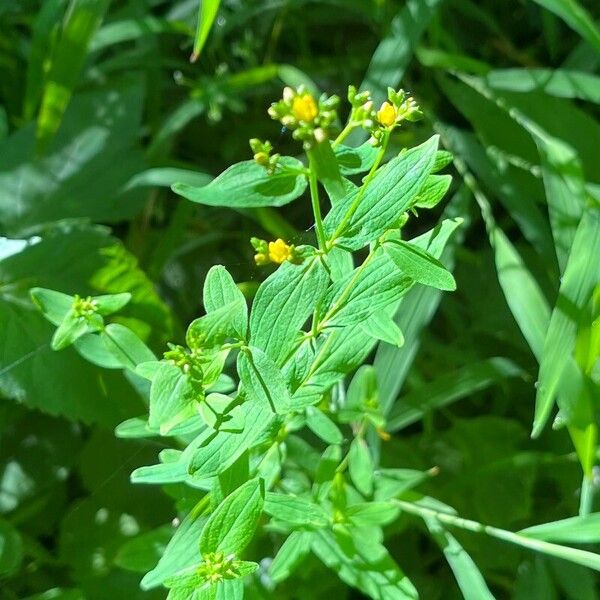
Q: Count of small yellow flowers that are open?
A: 3